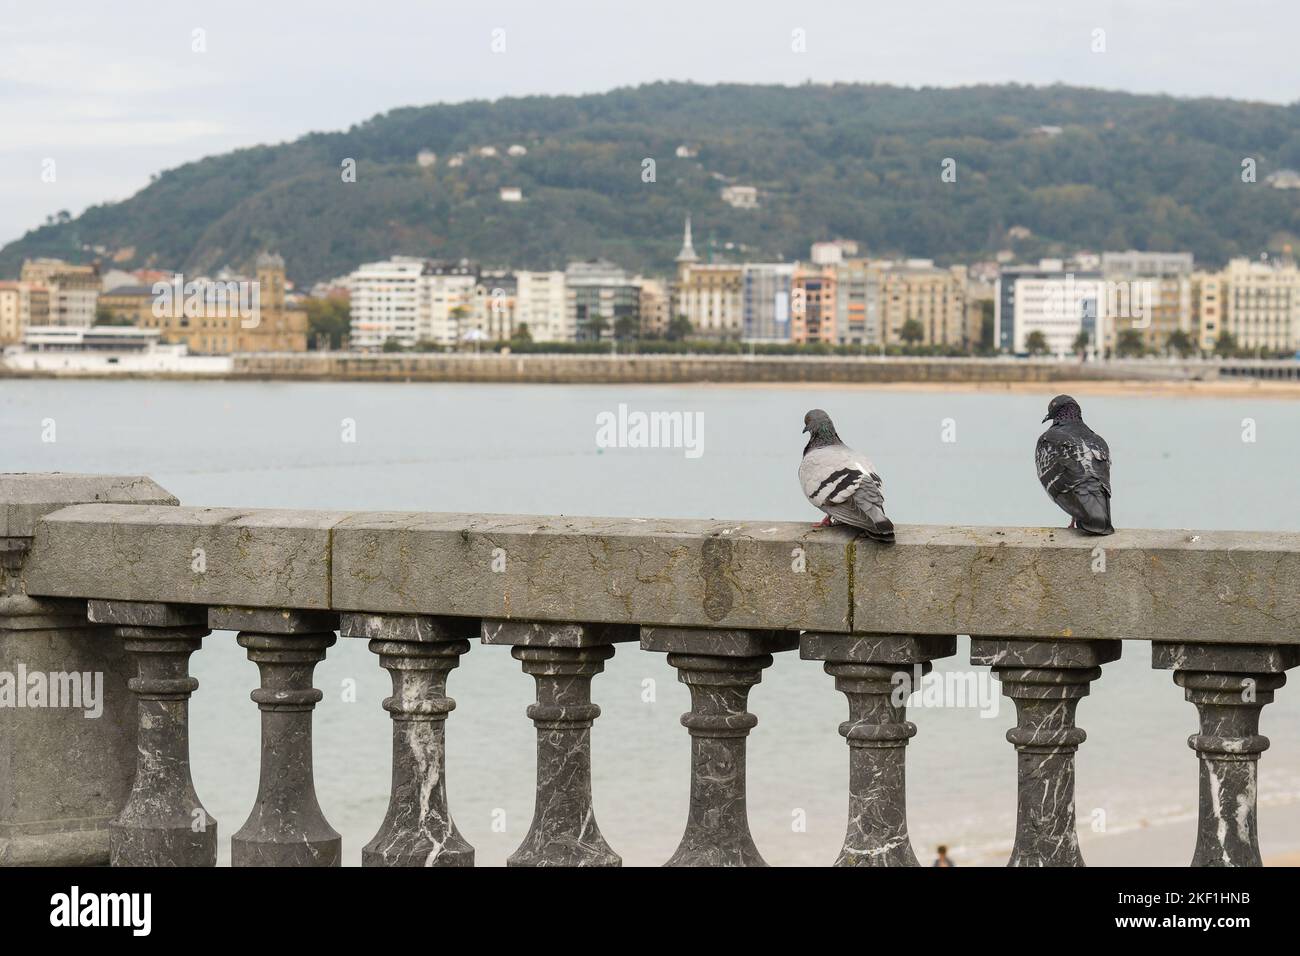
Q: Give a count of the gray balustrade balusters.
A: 8